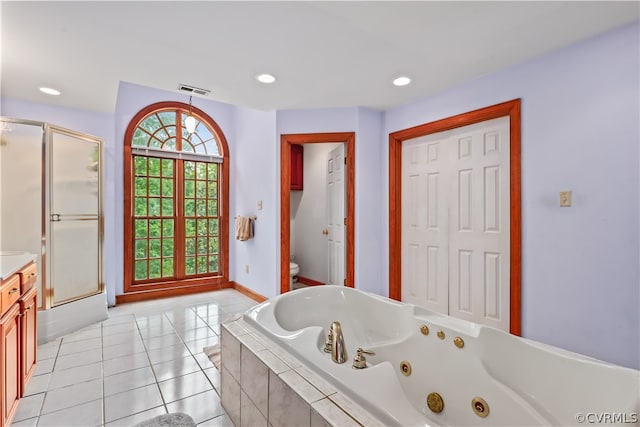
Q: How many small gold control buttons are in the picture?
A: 3